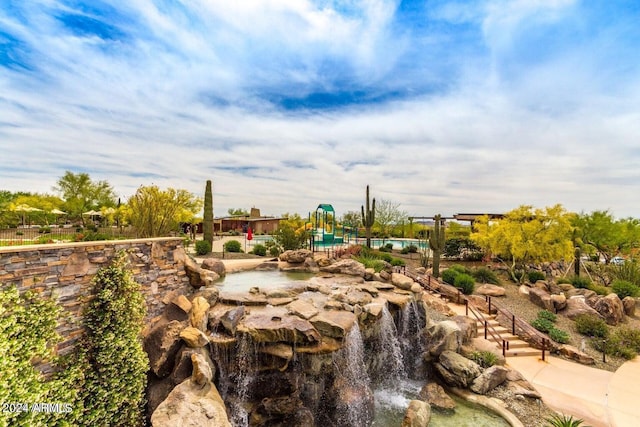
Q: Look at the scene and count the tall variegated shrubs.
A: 2